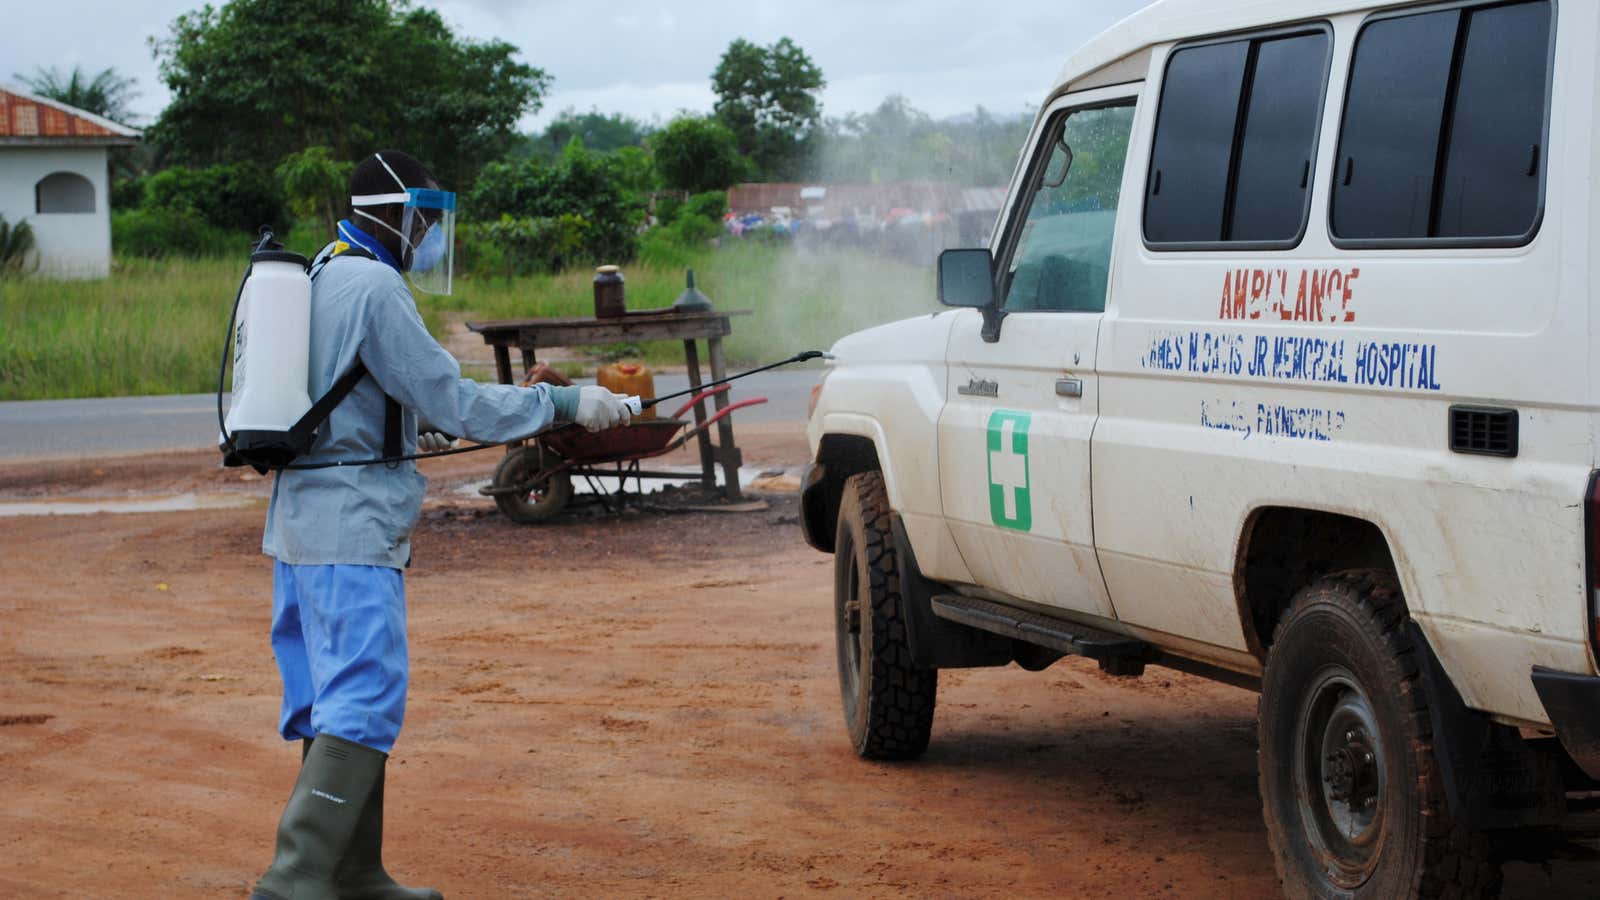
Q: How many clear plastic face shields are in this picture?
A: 1